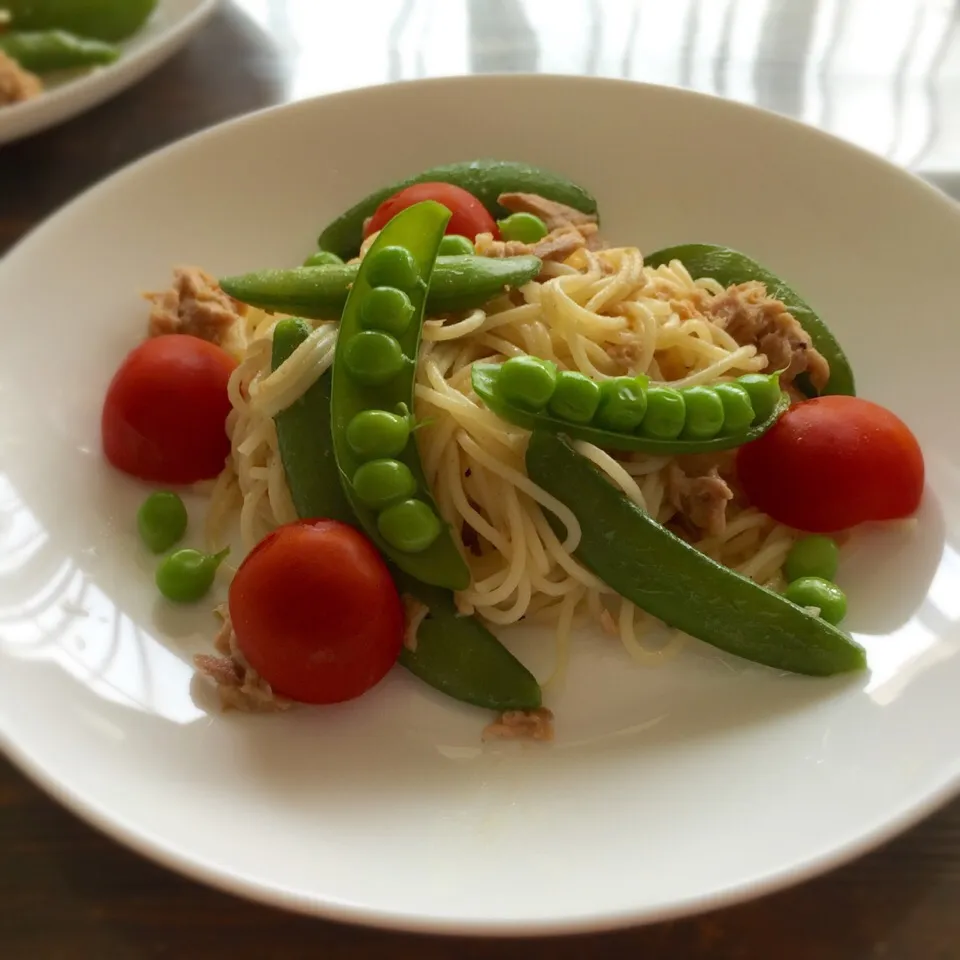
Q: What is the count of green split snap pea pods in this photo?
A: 2